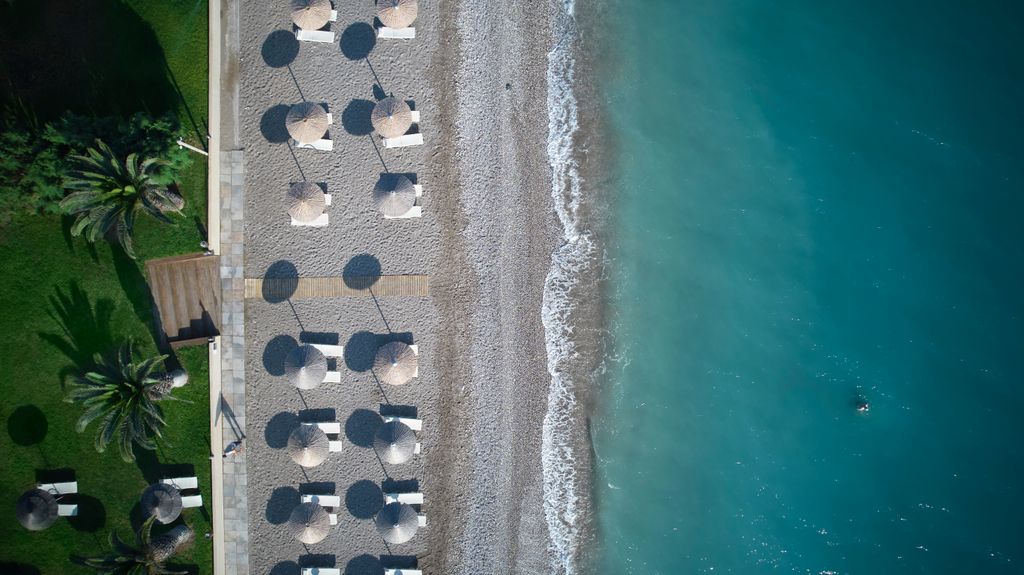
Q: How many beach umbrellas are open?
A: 14